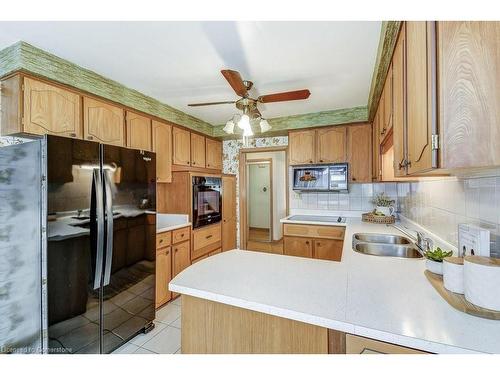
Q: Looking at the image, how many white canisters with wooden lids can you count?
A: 2